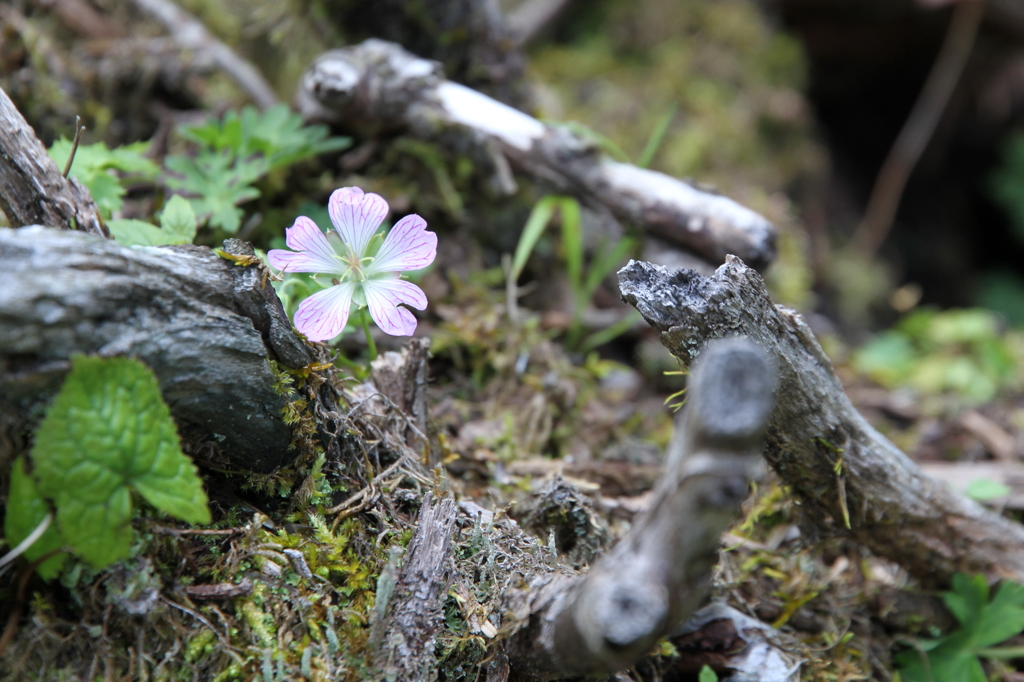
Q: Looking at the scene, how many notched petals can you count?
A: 4